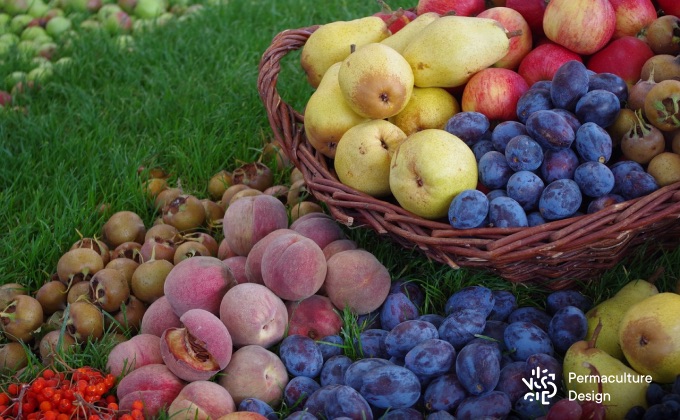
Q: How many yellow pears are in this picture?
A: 11